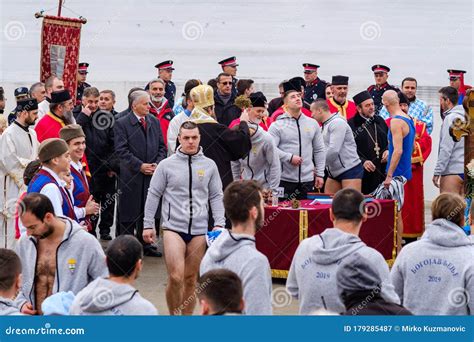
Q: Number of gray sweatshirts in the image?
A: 11